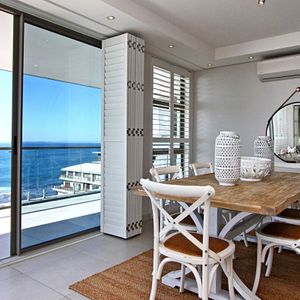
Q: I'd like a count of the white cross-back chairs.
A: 5